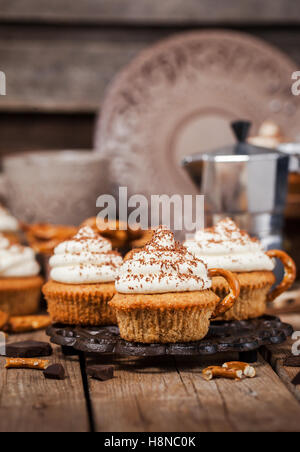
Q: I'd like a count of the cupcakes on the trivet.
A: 3